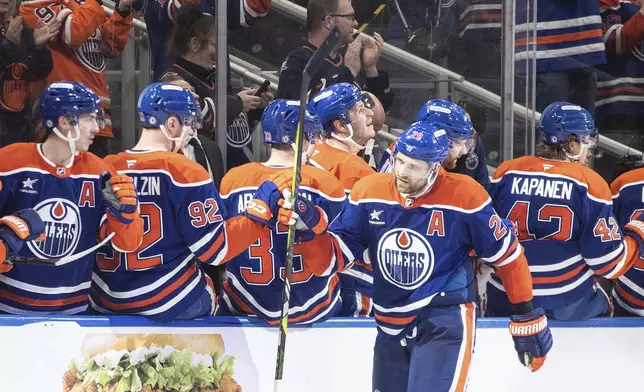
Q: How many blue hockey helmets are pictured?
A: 7